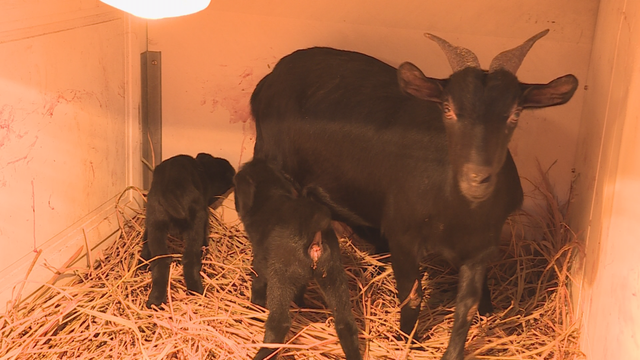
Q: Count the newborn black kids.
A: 2